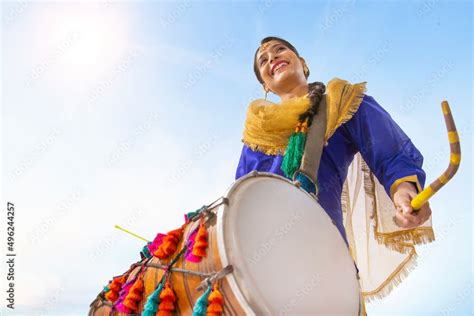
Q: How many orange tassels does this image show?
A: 6